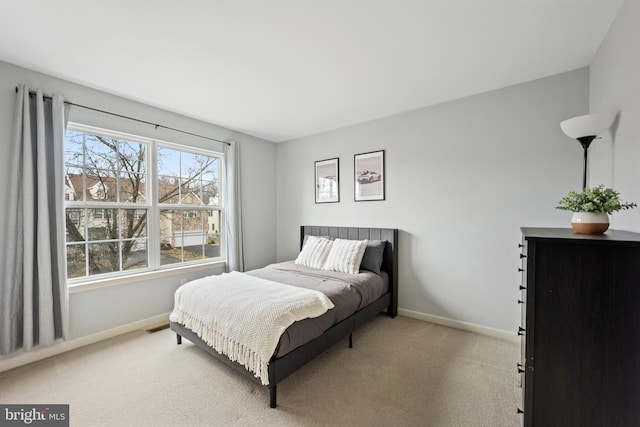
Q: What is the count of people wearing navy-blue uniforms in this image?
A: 0